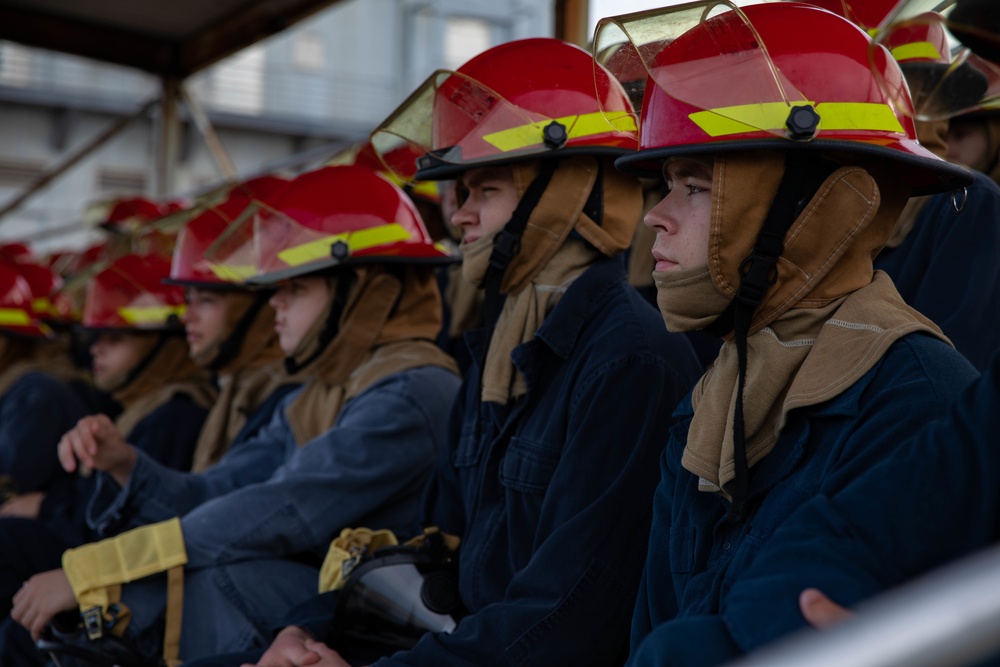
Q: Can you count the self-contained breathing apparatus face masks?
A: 2